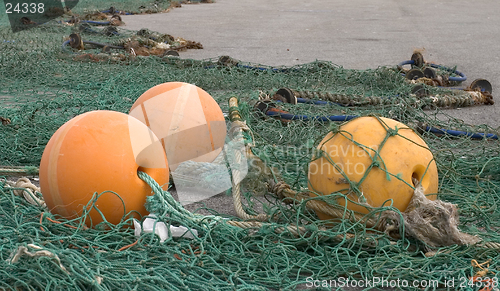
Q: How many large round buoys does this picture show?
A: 3